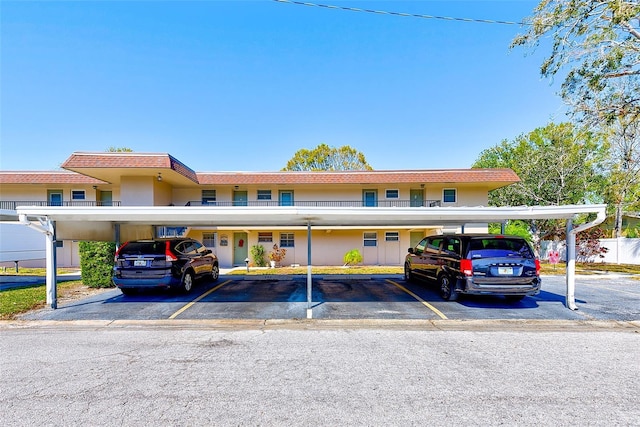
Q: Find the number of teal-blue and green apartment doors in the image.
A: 8